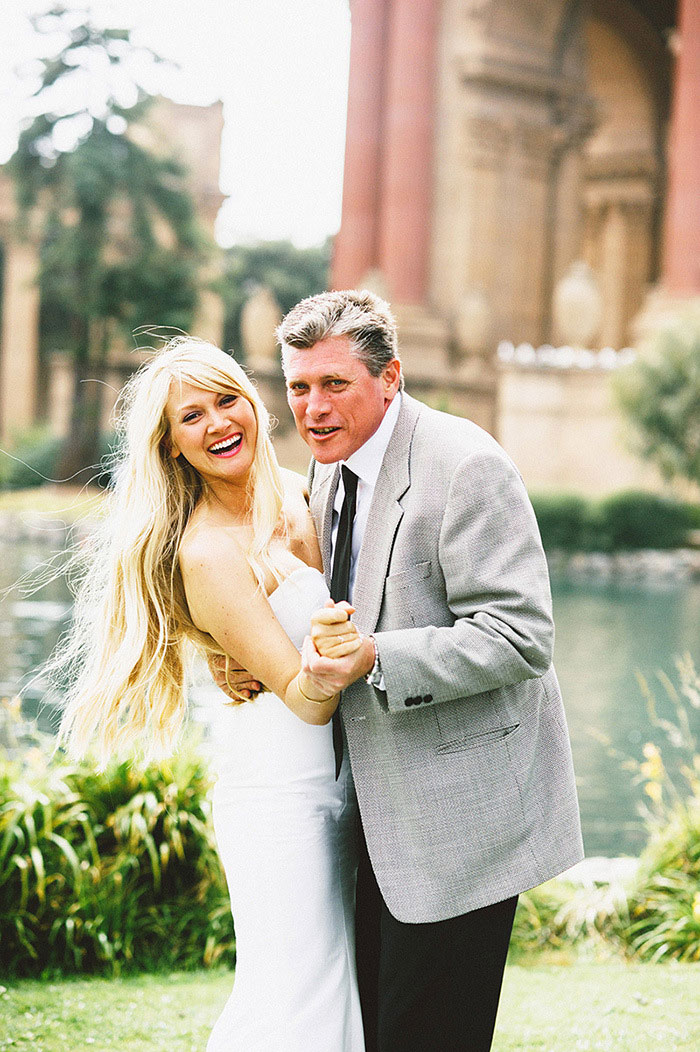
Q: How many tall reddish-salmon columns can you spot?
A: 3